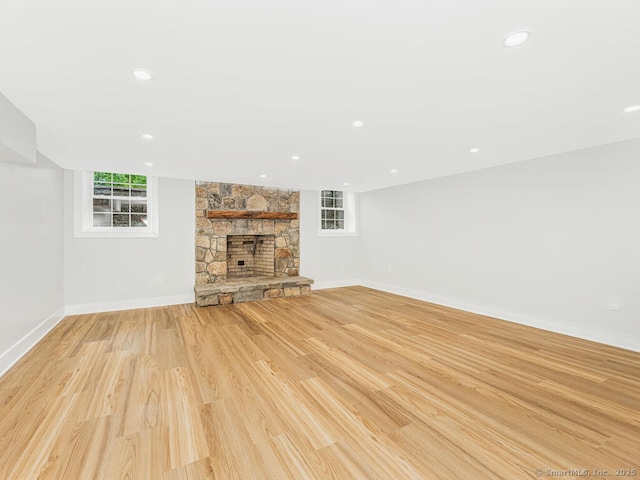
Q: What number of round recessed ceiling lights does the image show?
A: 11